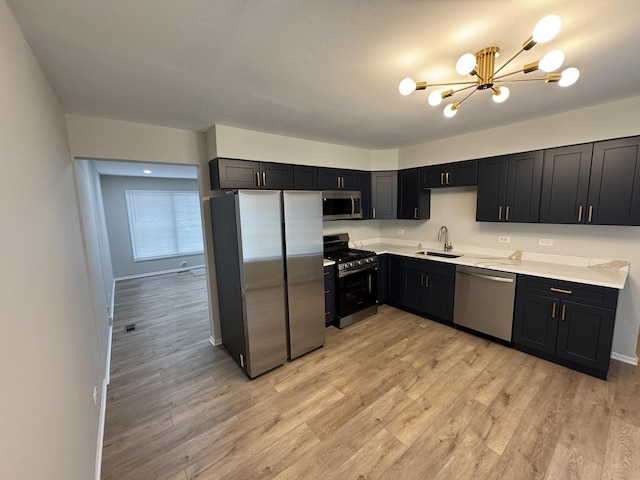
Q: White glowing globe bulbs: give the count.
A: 8